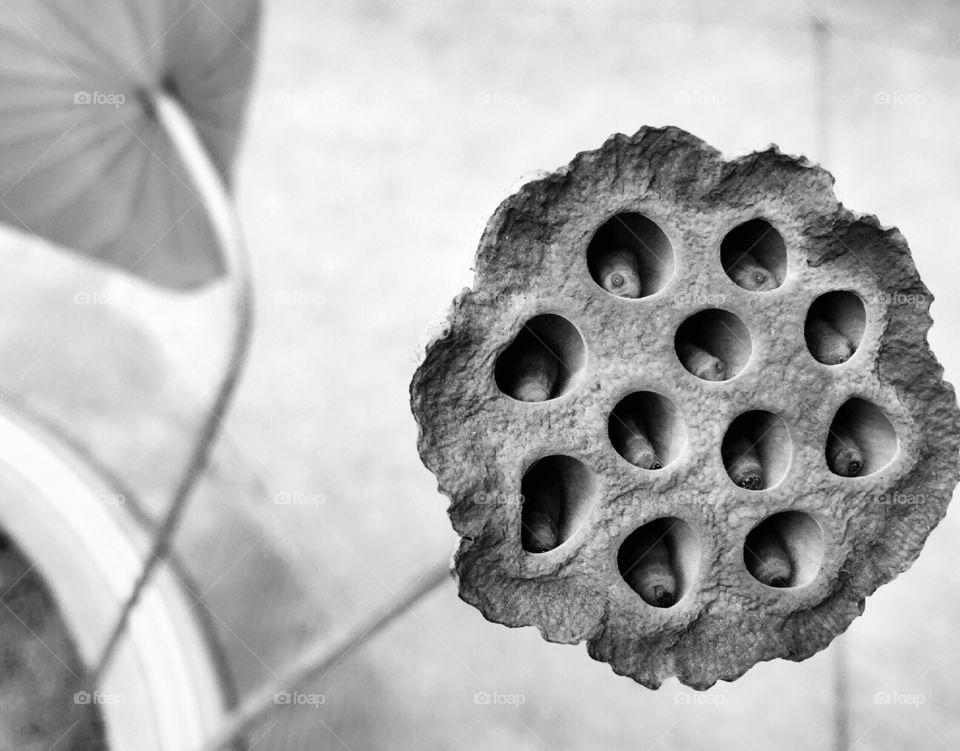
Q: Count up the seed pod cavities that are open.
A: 11